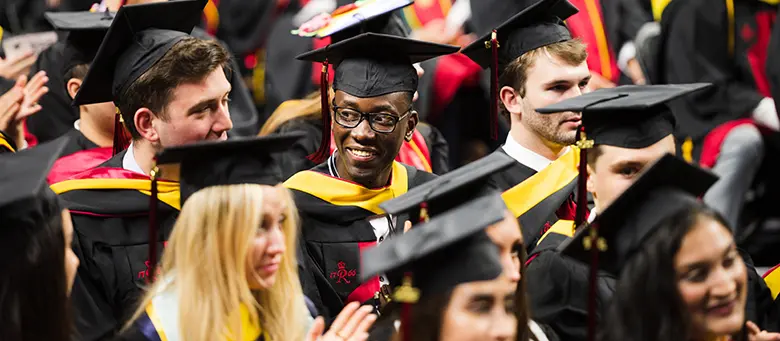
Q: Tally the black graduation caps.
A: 10